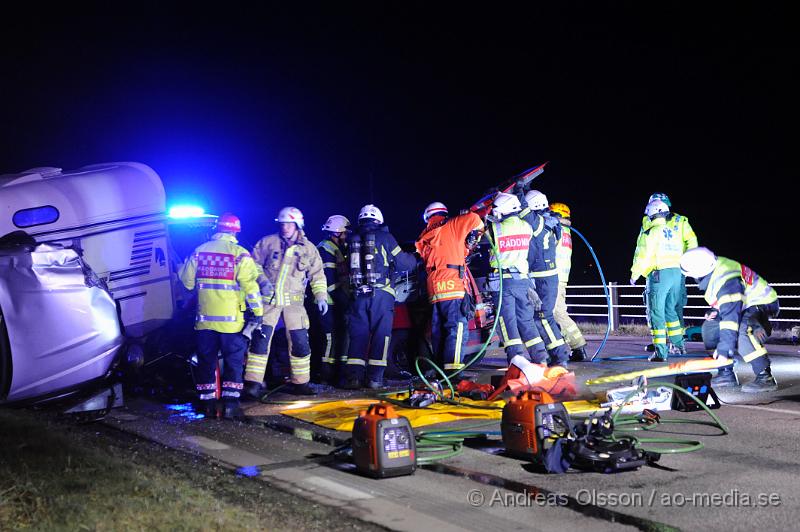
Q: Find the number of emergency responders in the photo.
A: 11